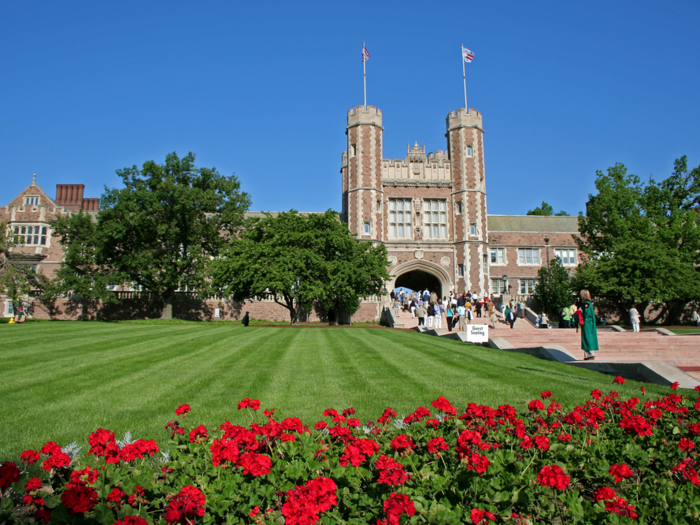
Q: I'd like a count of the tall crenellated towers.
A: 2